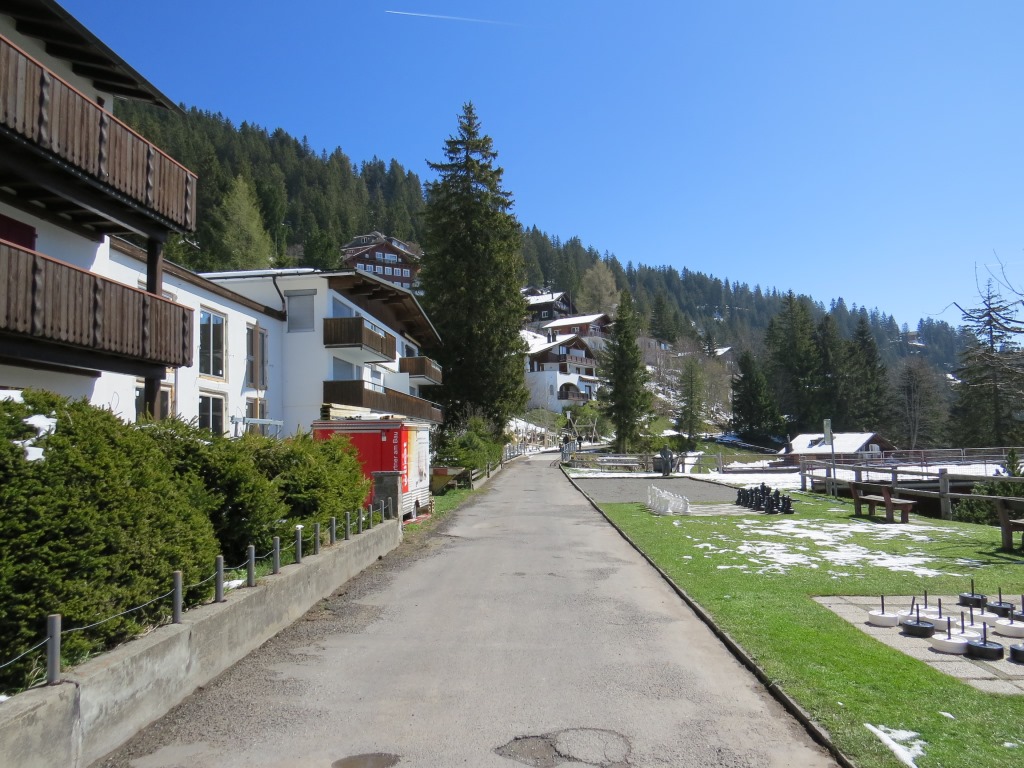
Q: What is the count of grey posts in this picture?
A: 13